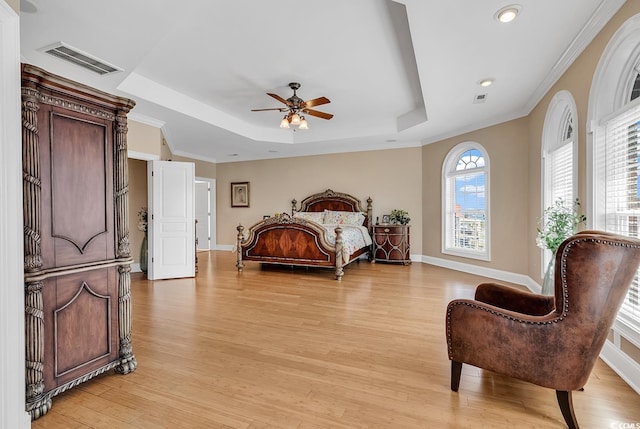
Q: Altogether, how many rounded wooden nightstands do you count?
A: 1